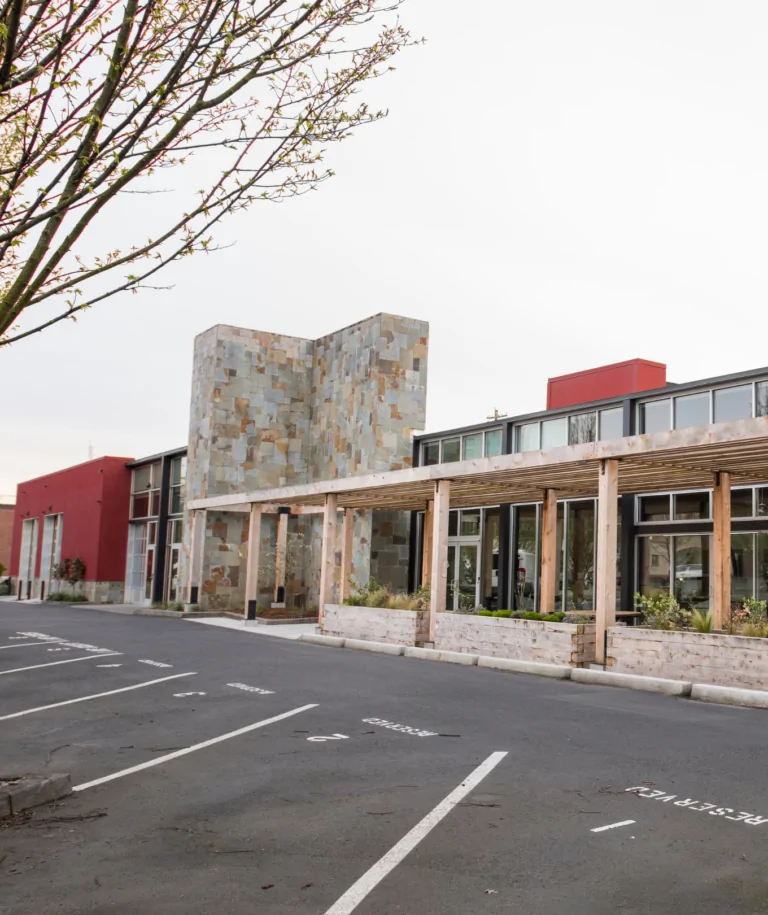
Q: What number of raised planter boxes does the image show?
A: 3